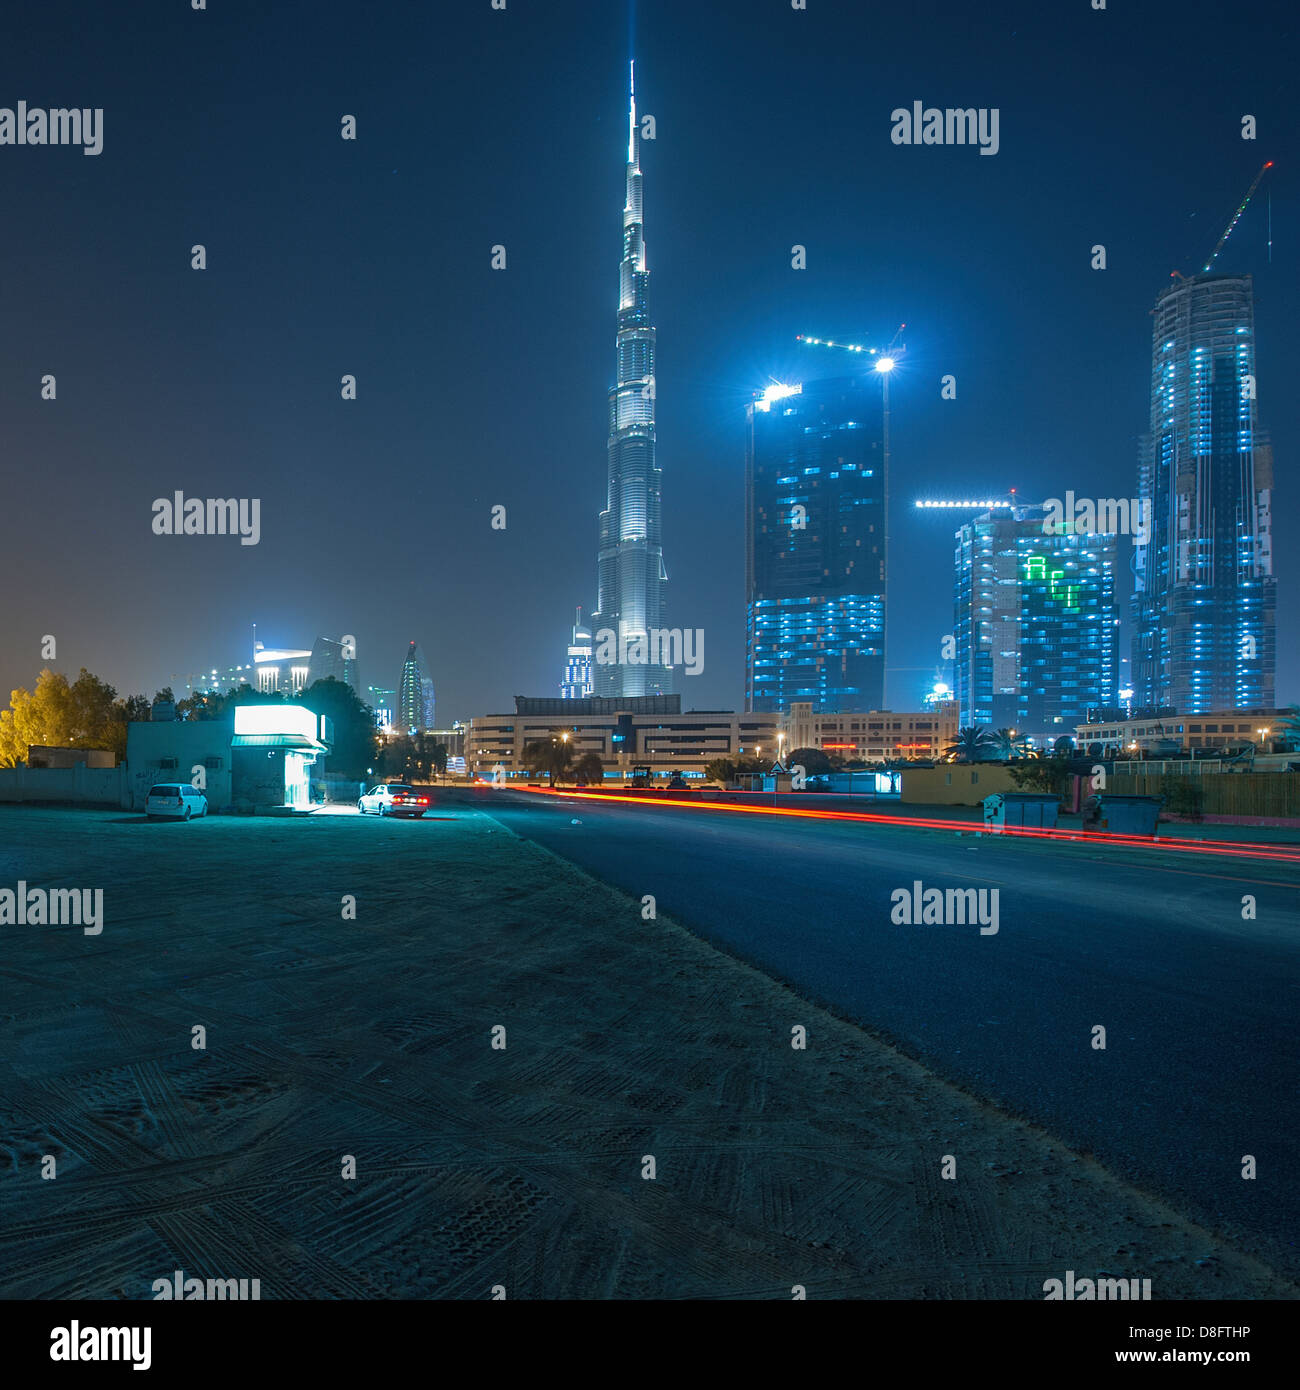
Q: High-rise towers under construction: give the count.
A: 3